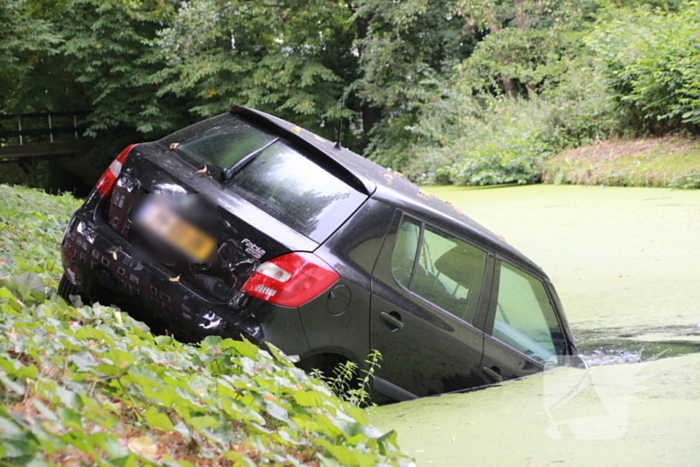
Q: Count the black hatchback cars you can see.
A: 1